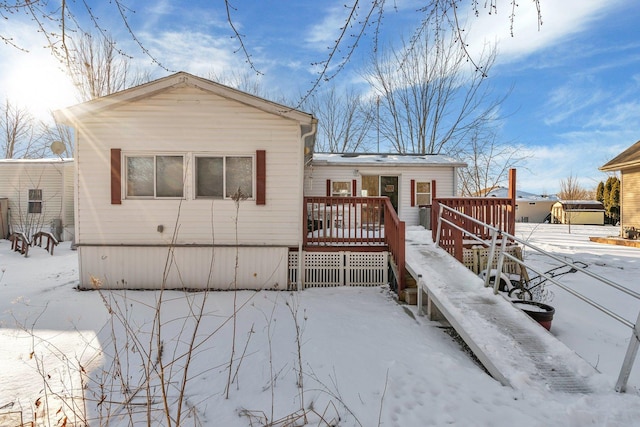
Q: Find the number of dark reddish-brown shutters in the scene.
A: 6